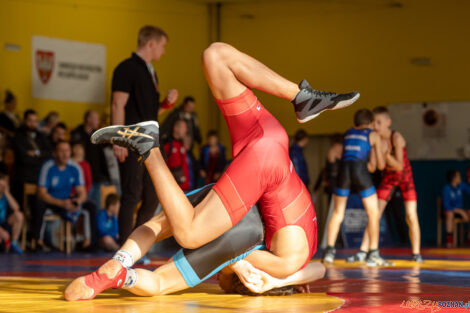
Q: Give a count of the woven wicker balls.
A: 0